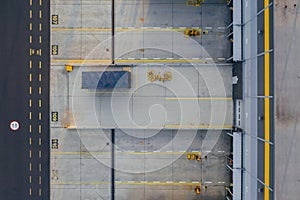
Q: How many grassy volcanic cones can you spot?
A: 0